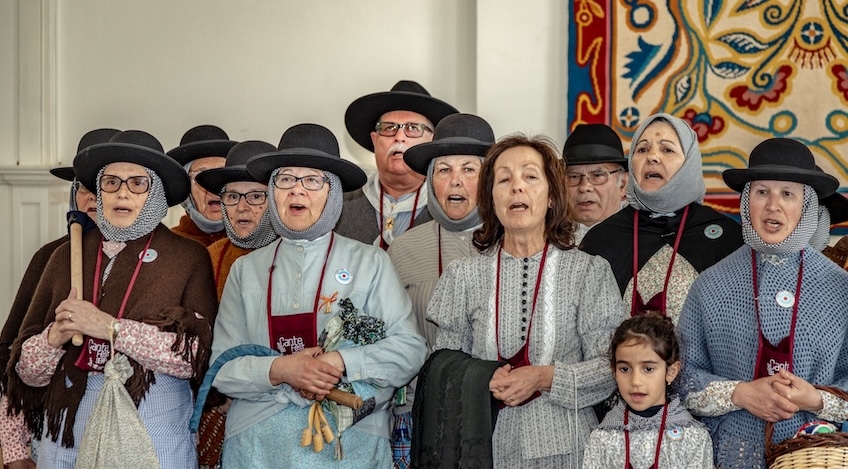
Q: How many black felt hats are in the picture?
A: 10